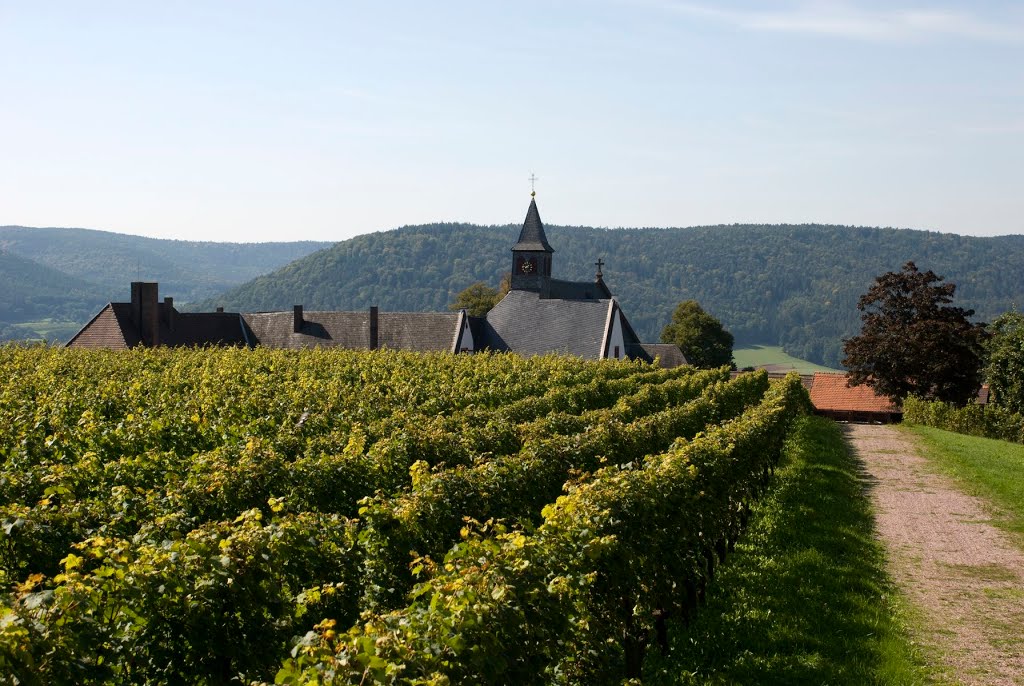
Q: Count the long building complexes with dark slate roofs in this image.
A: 1